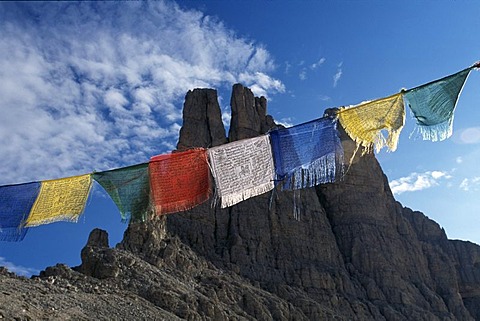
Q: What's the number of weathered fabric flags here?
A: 8